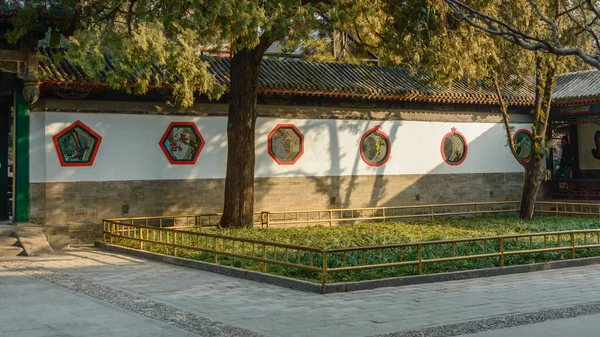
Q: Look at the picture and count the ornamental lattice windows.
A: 6